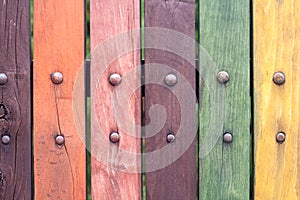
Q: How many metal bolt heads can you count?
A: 12